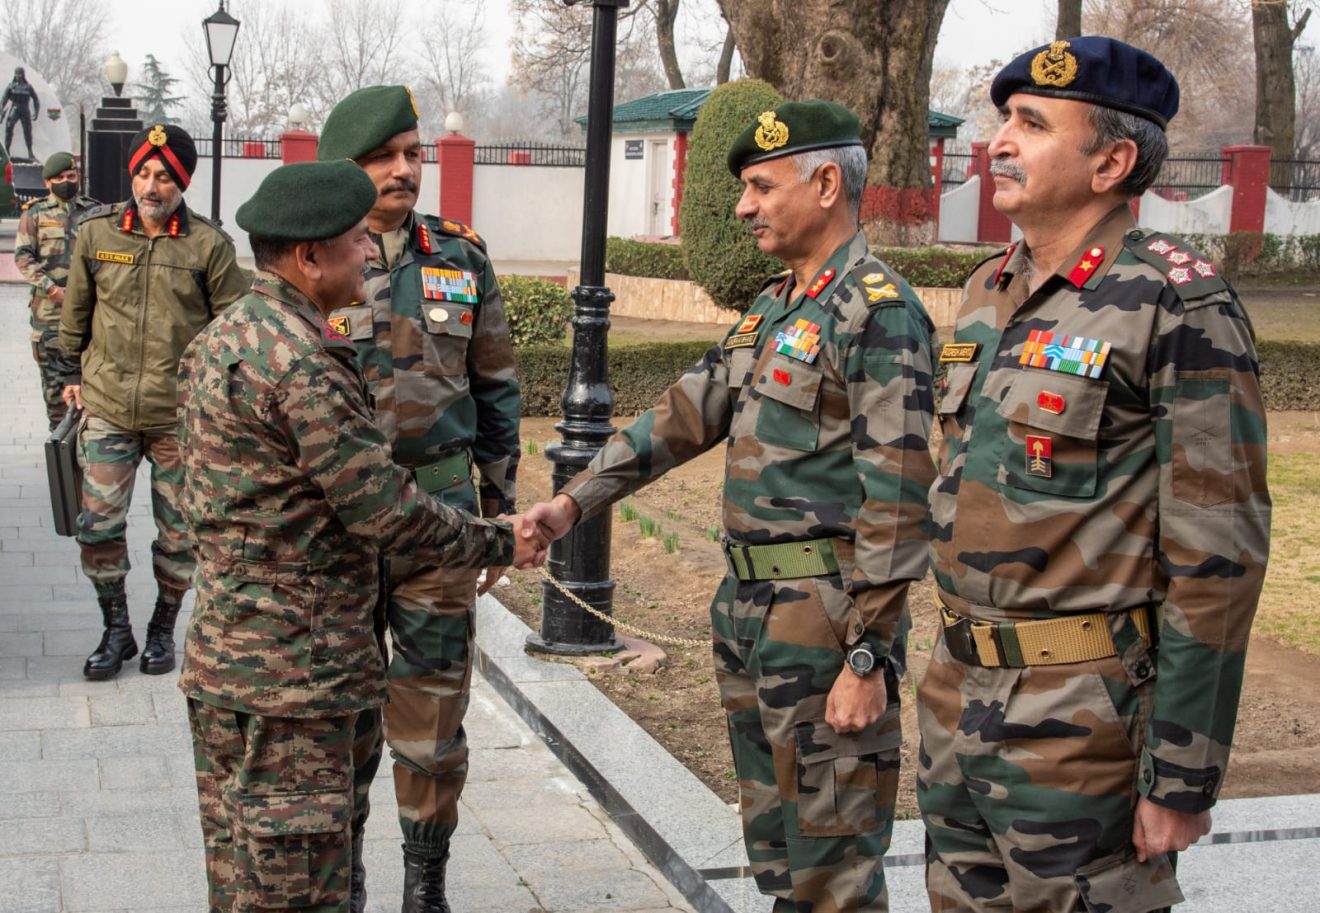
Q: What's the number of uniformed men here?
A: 6